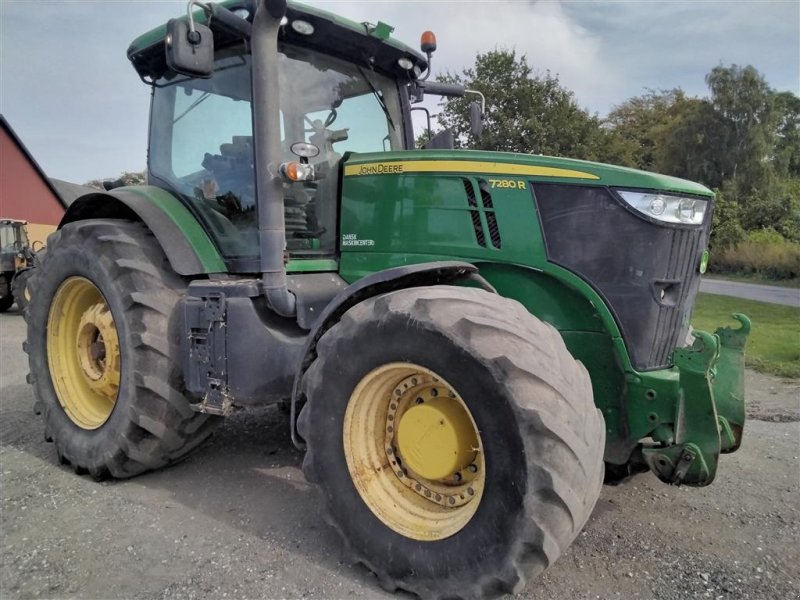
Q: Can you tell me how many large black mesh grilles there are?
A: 1